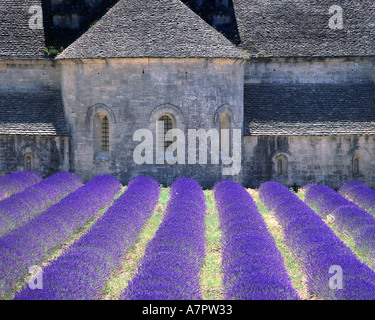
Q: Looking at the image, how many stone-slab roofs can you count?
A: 5